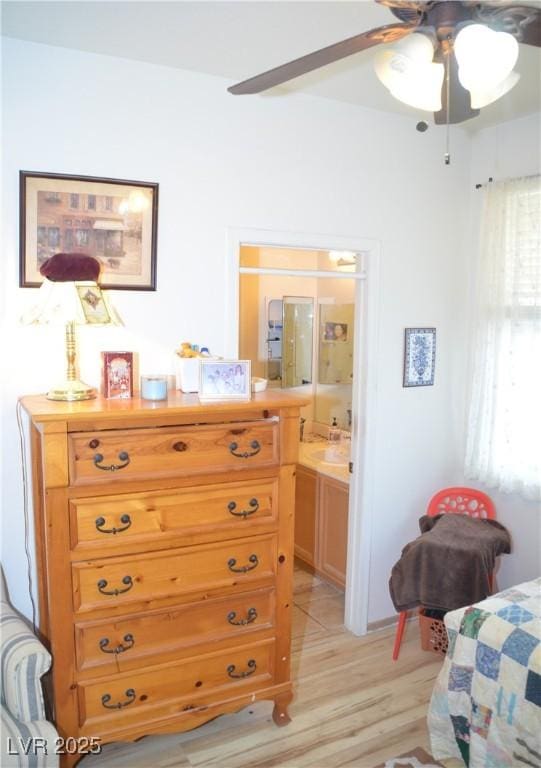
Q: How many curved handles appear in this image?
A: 10